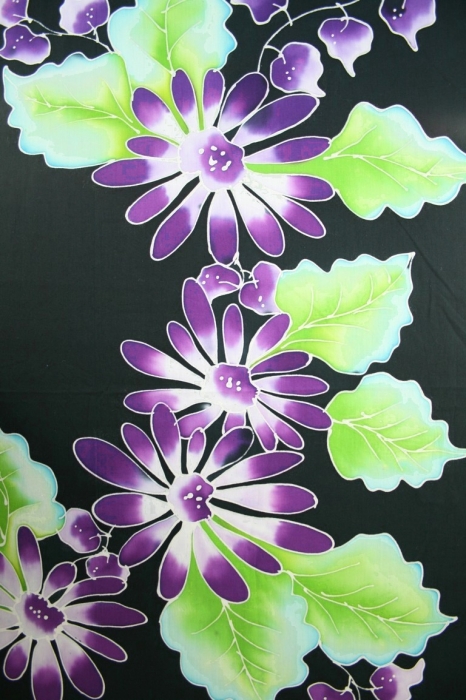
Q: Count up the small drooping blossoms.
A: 13